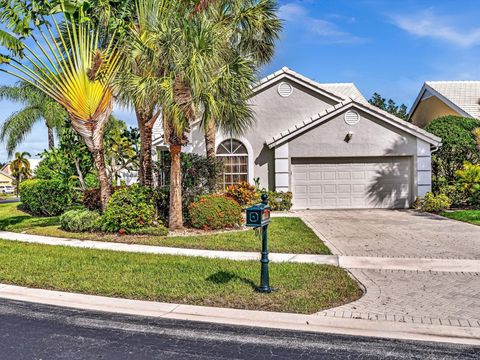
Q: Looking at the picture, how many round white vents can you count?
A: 2